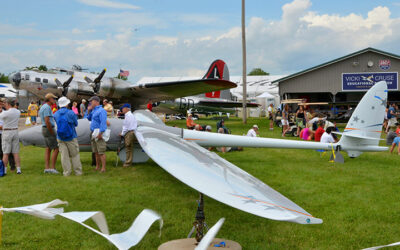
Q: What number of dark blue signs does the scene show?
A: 1